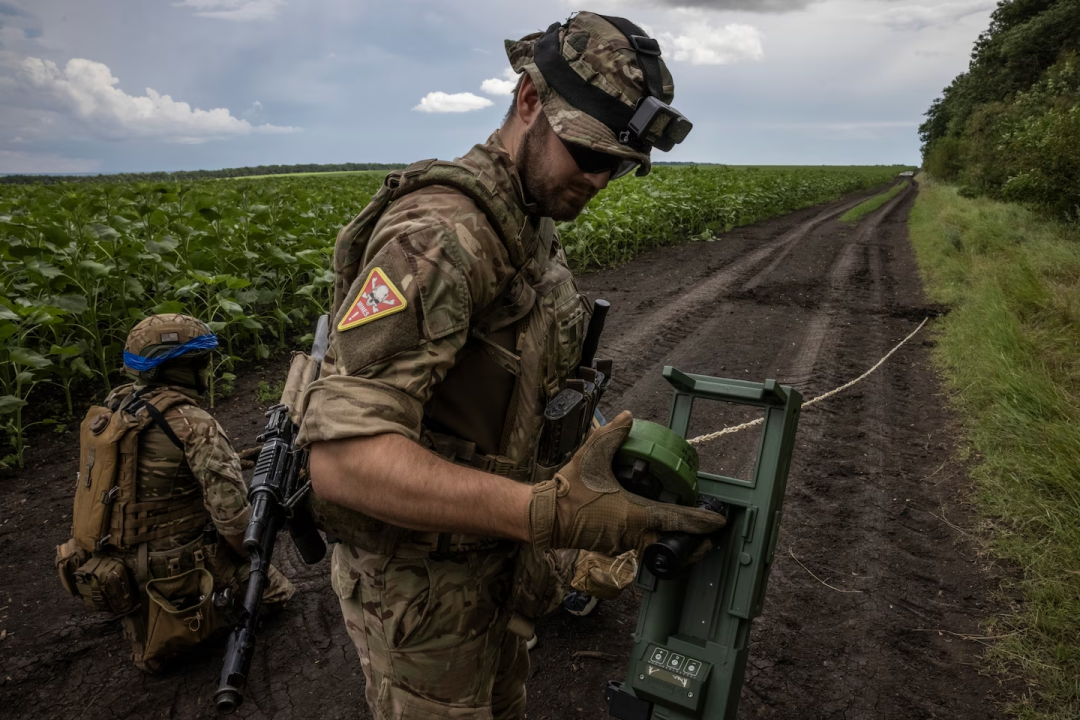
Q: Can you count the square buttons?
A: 3